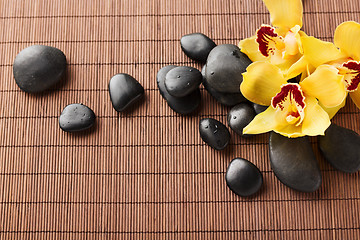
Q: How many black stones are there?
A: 14